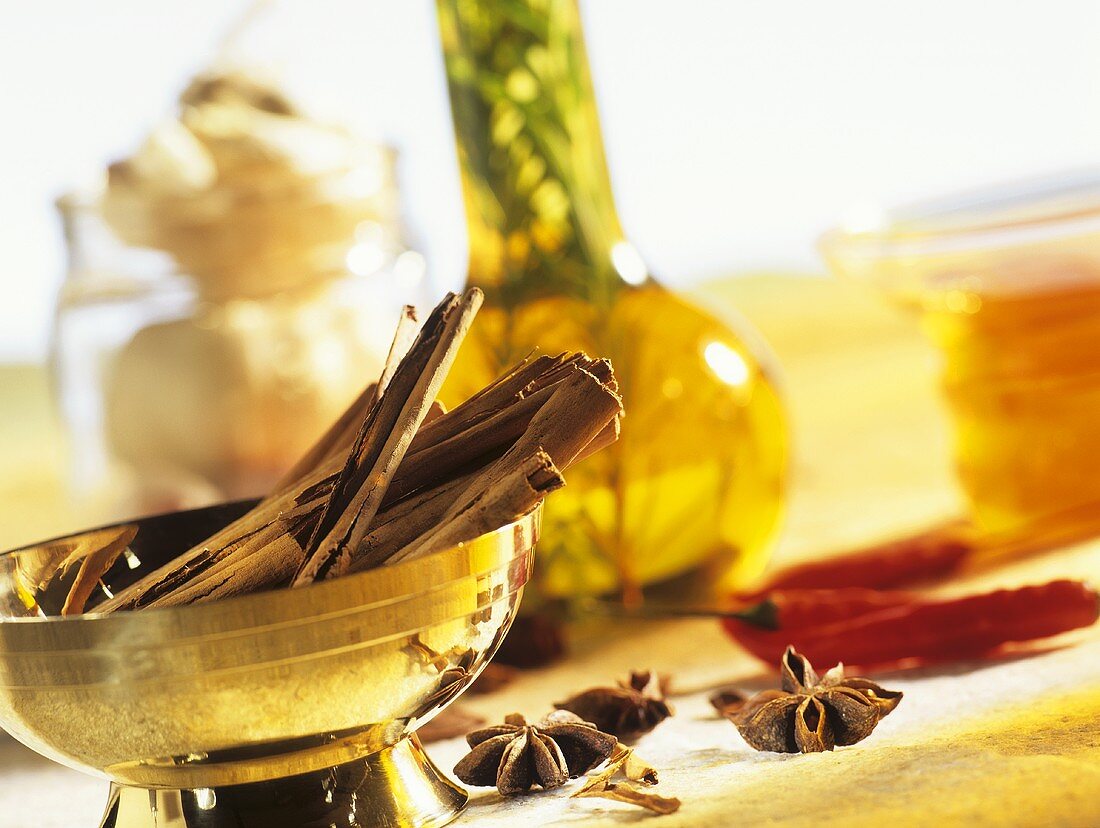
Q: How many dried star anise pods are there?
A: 3